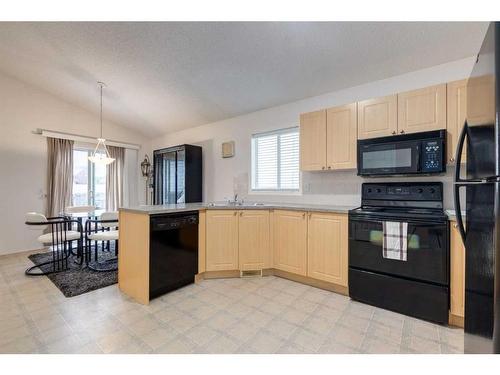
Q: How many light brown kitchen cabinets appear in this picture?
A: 10